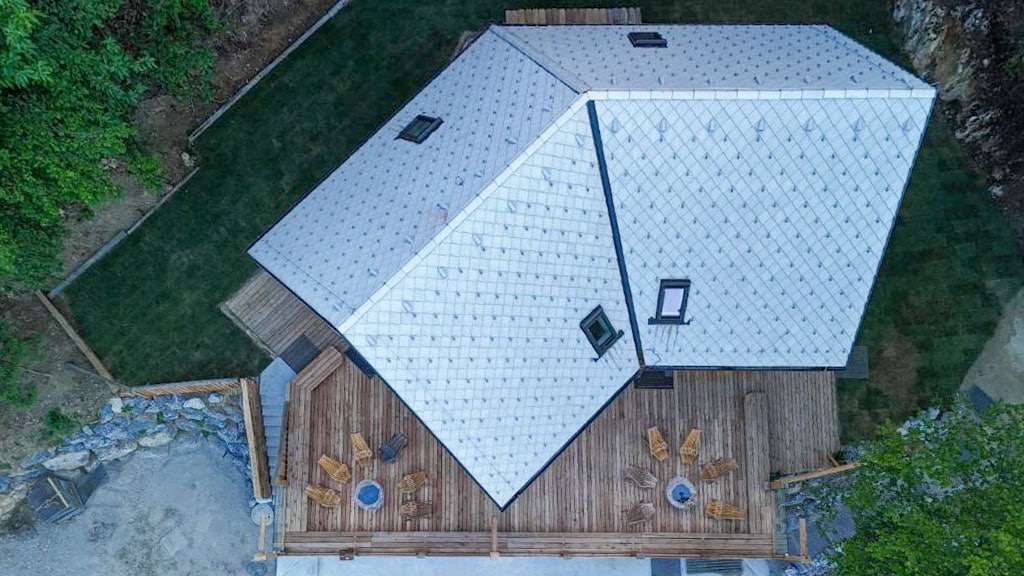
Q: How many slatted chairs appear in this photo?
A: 12